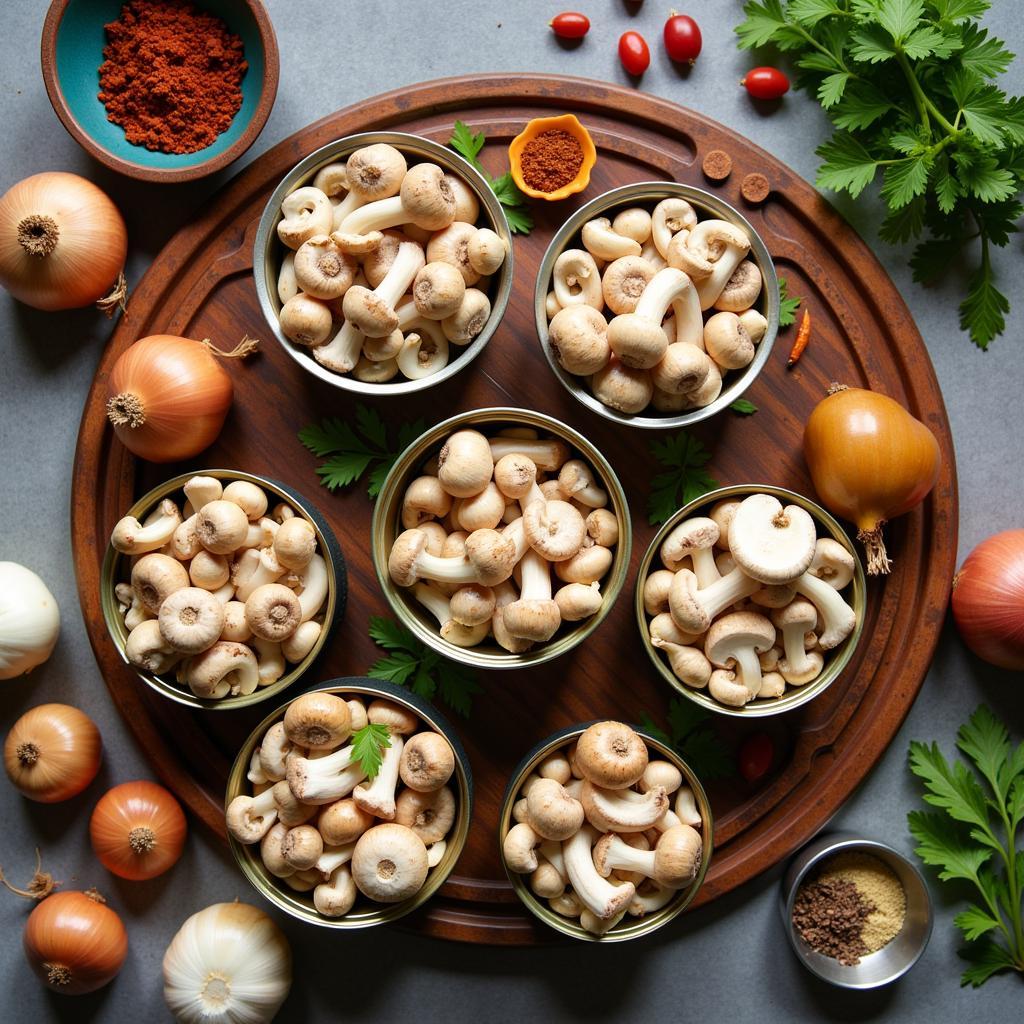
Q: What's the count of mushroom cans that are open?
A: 7